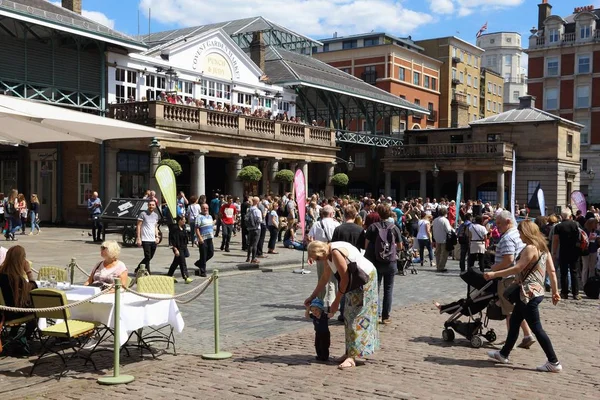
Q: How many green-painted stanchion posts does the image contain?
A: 4